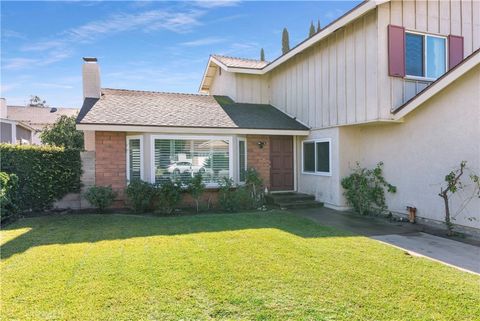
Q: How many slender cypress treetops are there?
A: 4